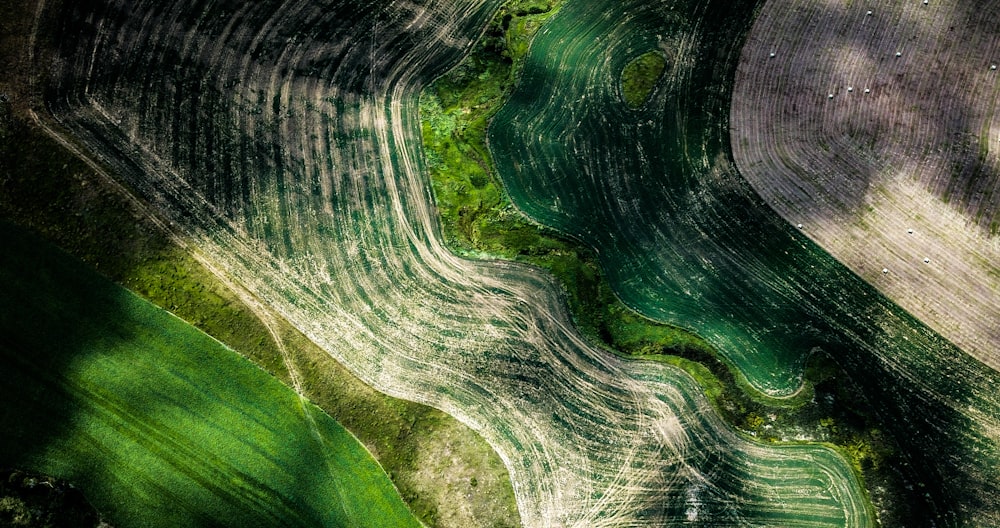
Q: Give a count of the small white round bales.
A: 12